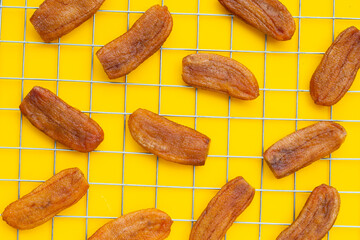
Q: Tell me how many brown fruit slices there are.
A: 12